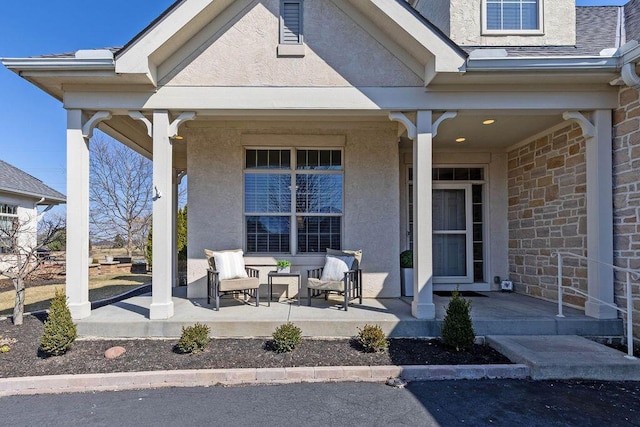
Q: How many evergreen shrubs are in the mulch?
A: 5